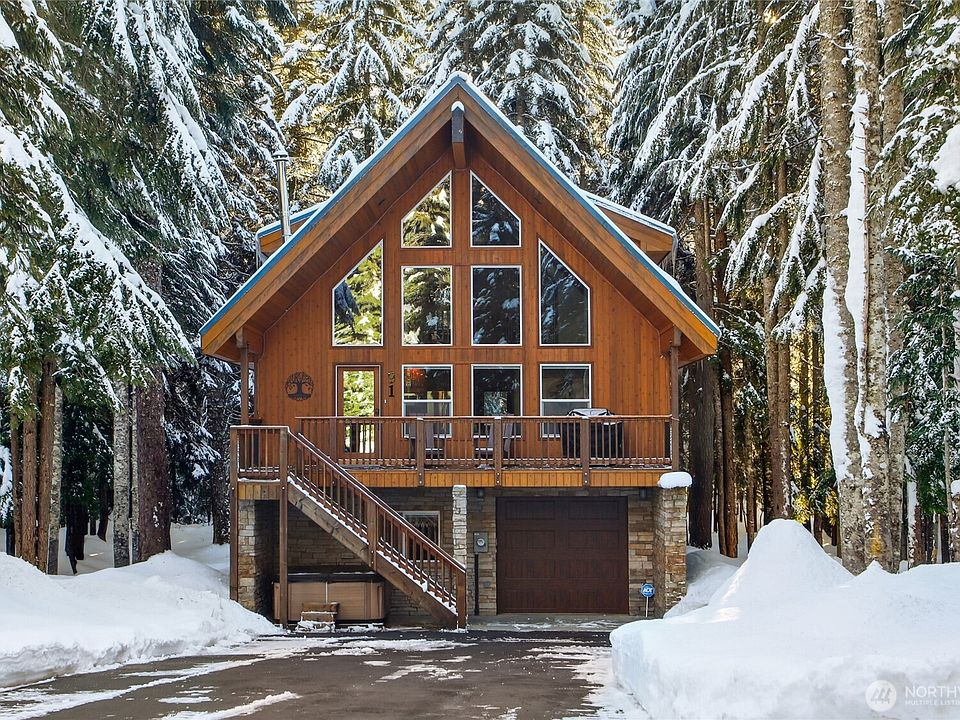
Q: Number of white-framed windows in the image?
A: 10